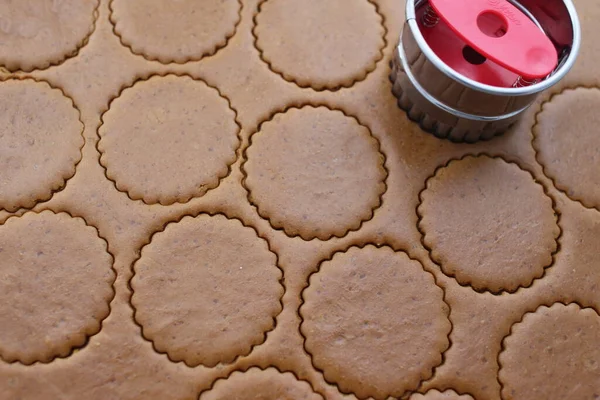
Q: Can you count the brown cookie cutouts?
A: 14